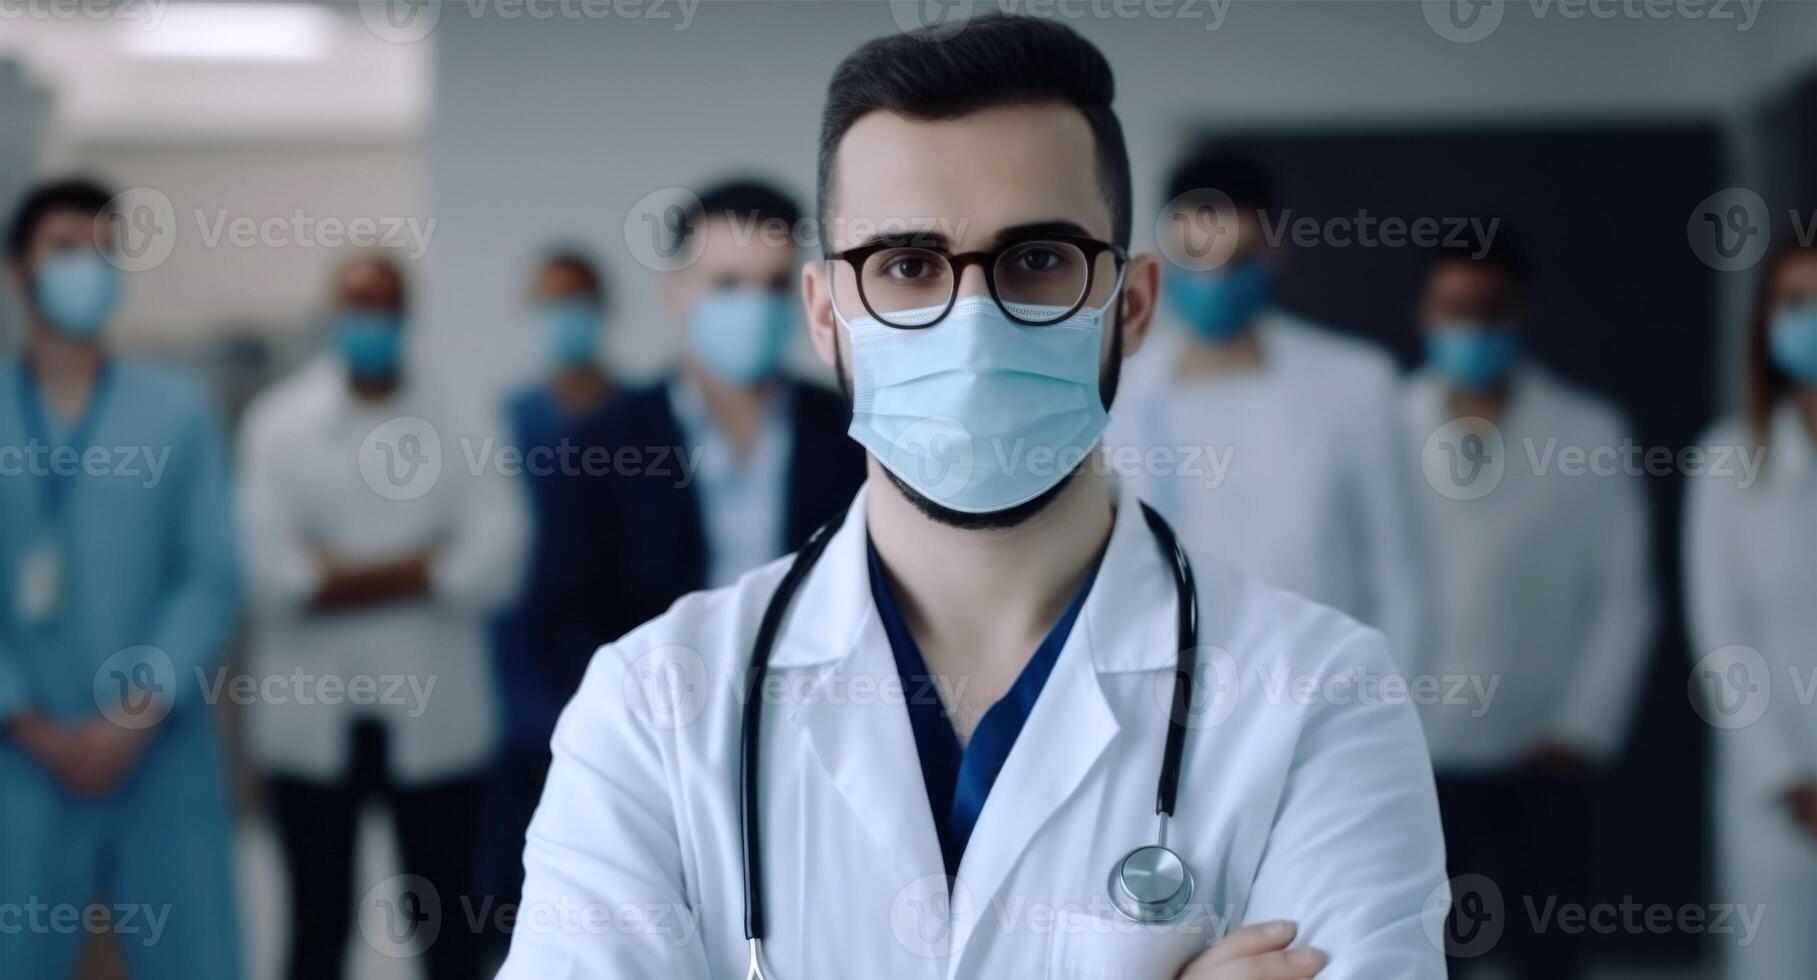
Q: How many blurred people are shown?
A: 7